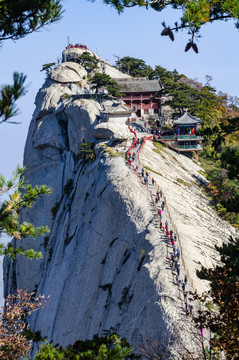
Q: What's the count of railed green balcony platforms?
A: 2